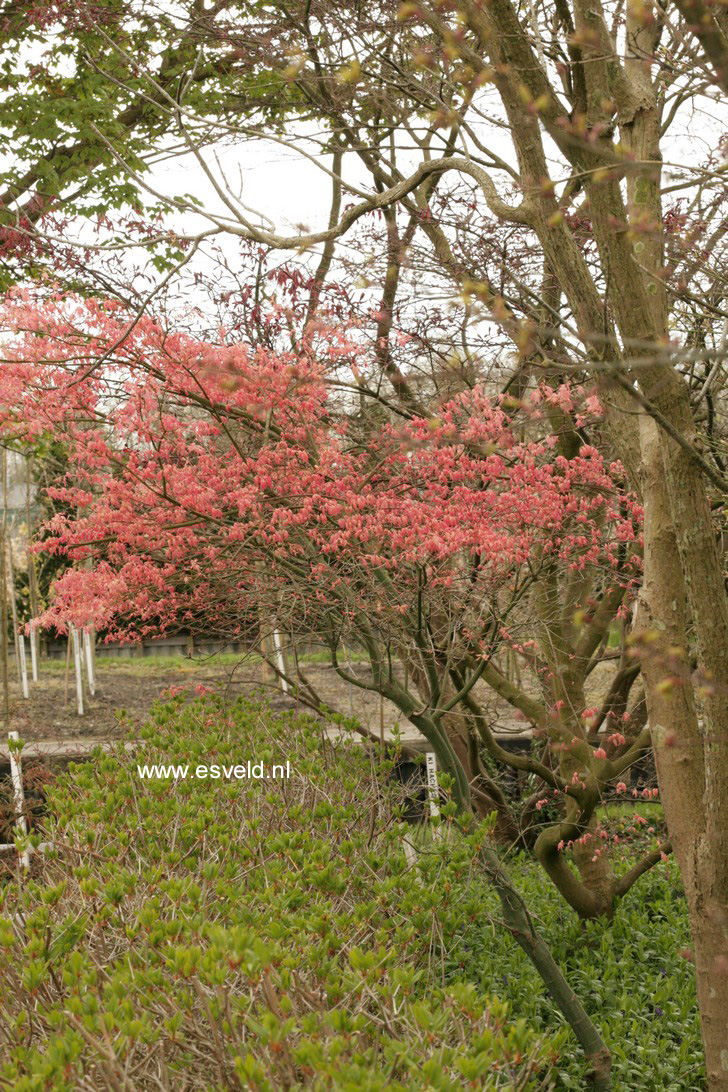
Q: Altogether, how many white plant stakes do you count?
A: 7